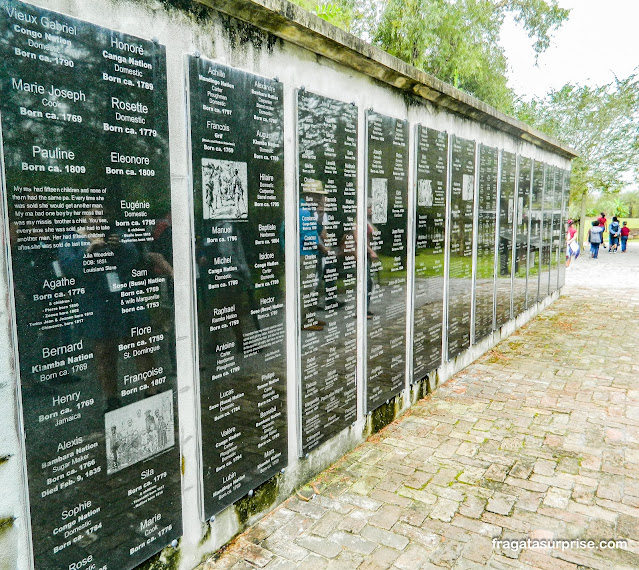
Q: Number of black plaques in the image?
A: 13